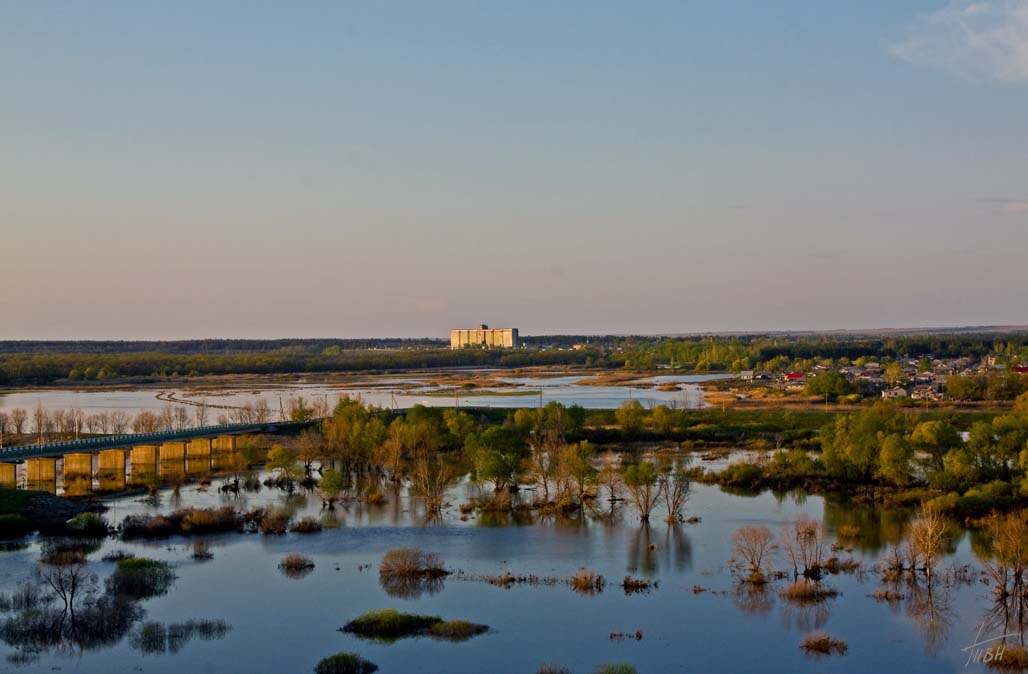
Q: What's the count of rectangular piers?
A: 8